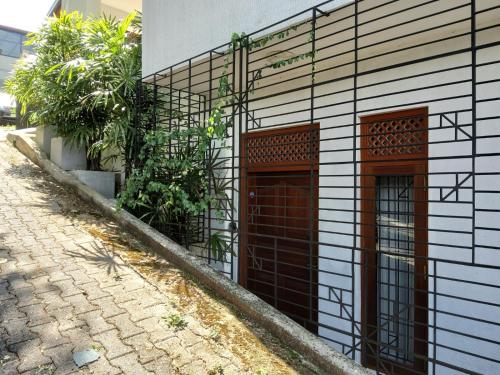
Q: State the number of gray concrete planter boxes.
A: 3